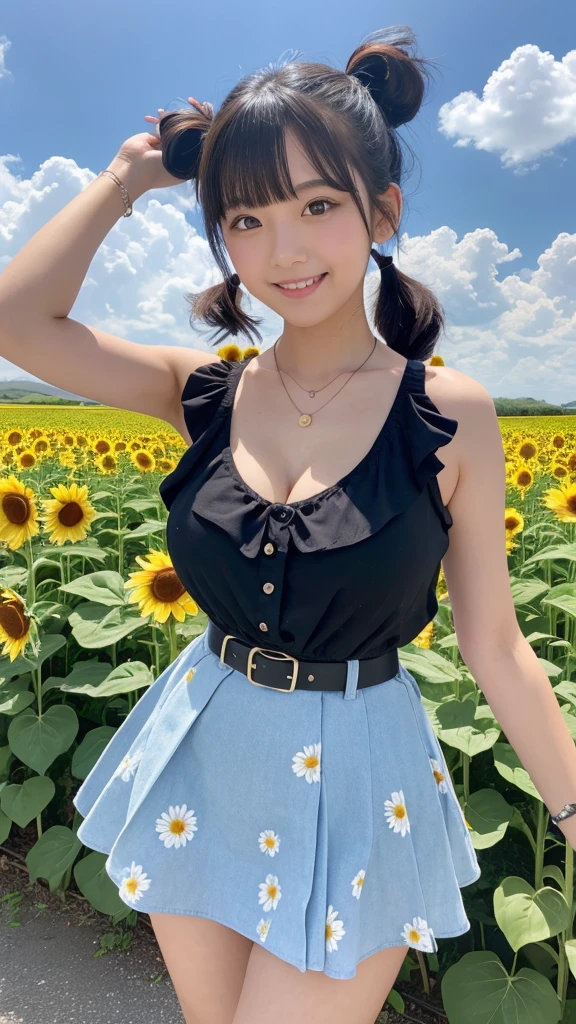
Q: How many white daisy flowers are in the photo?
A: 12